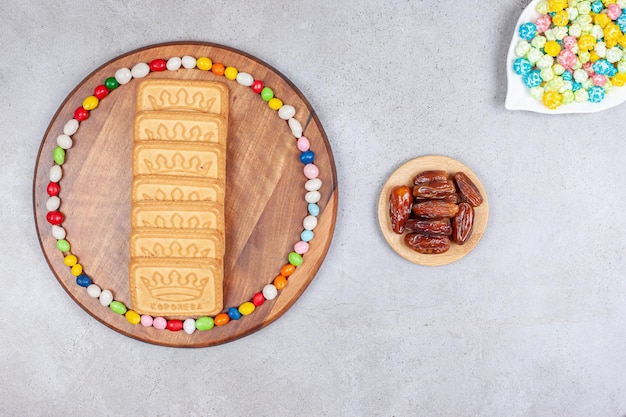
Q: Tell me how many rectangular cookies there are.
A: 7